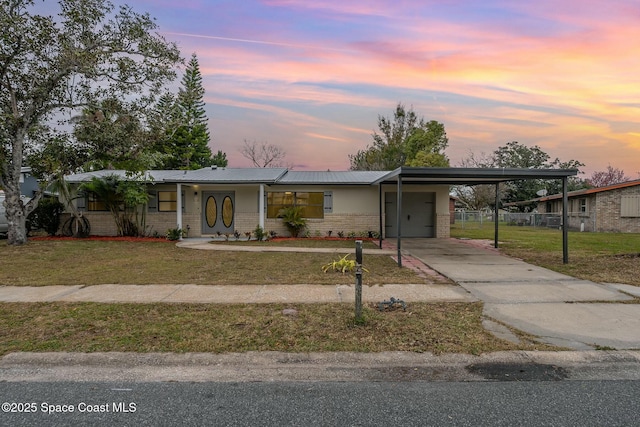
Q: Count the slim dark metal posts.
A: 4